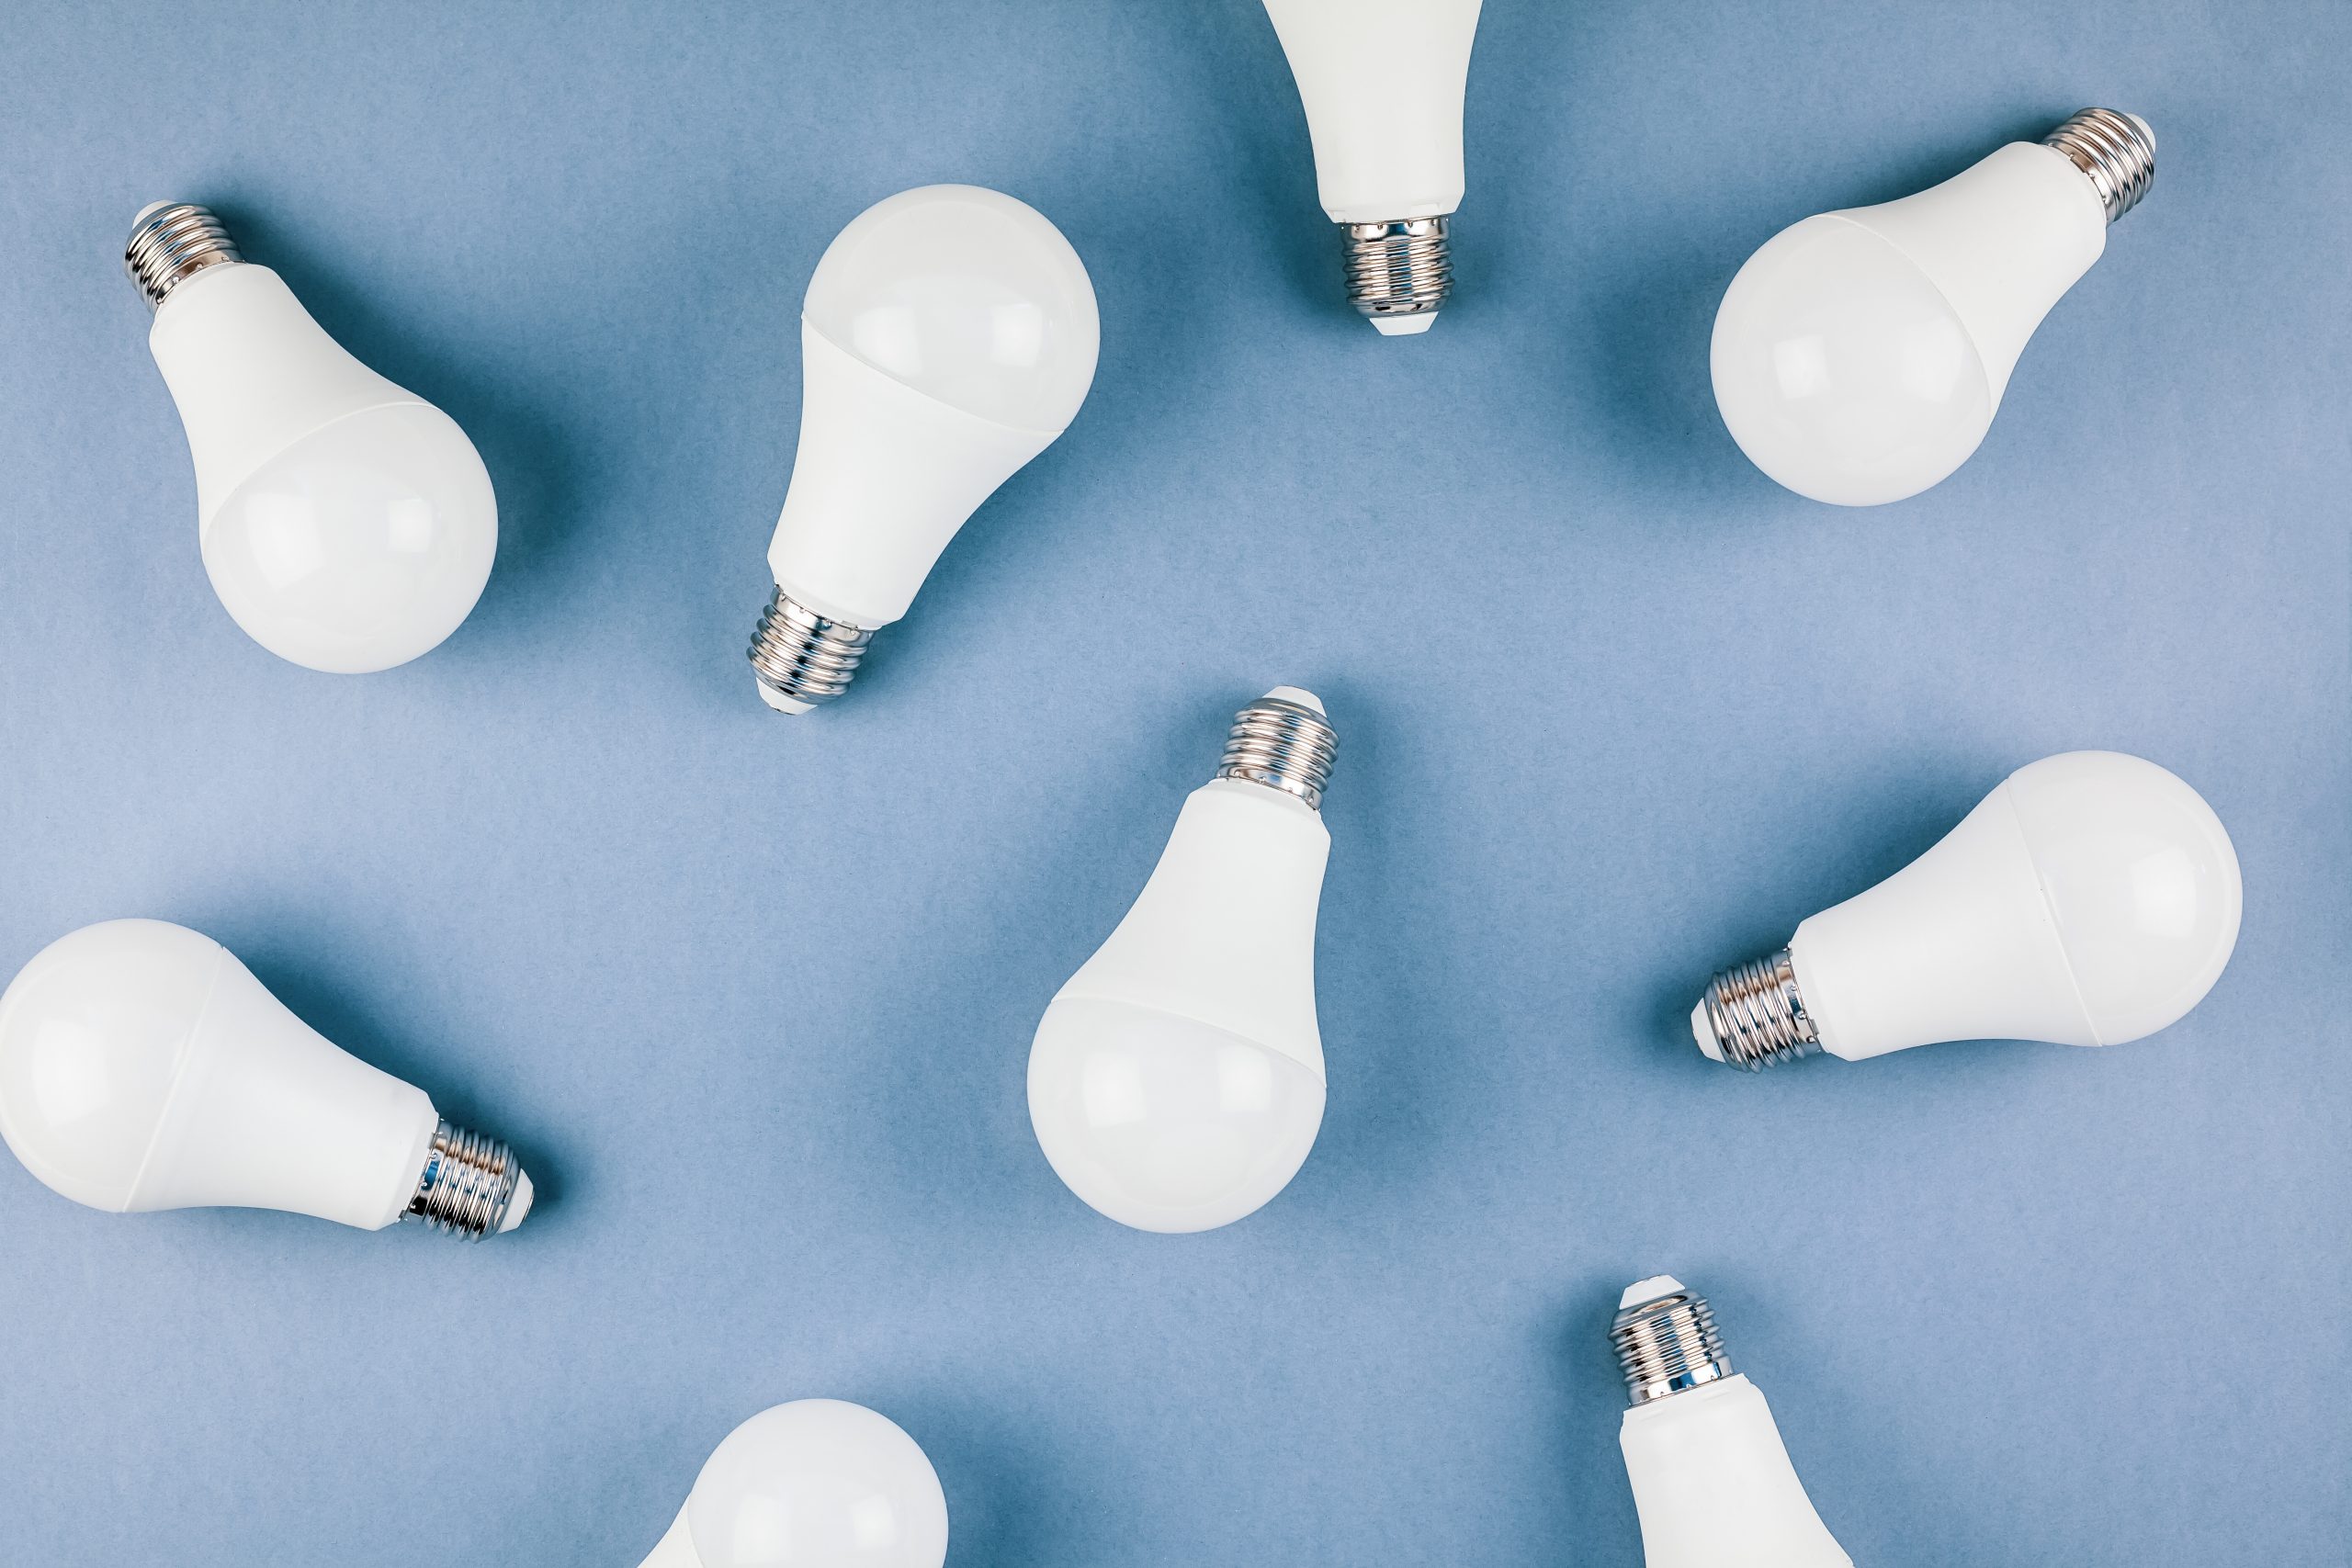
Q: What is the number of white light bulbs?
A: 9